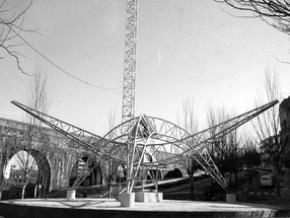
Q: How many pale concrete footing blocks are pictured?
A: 4